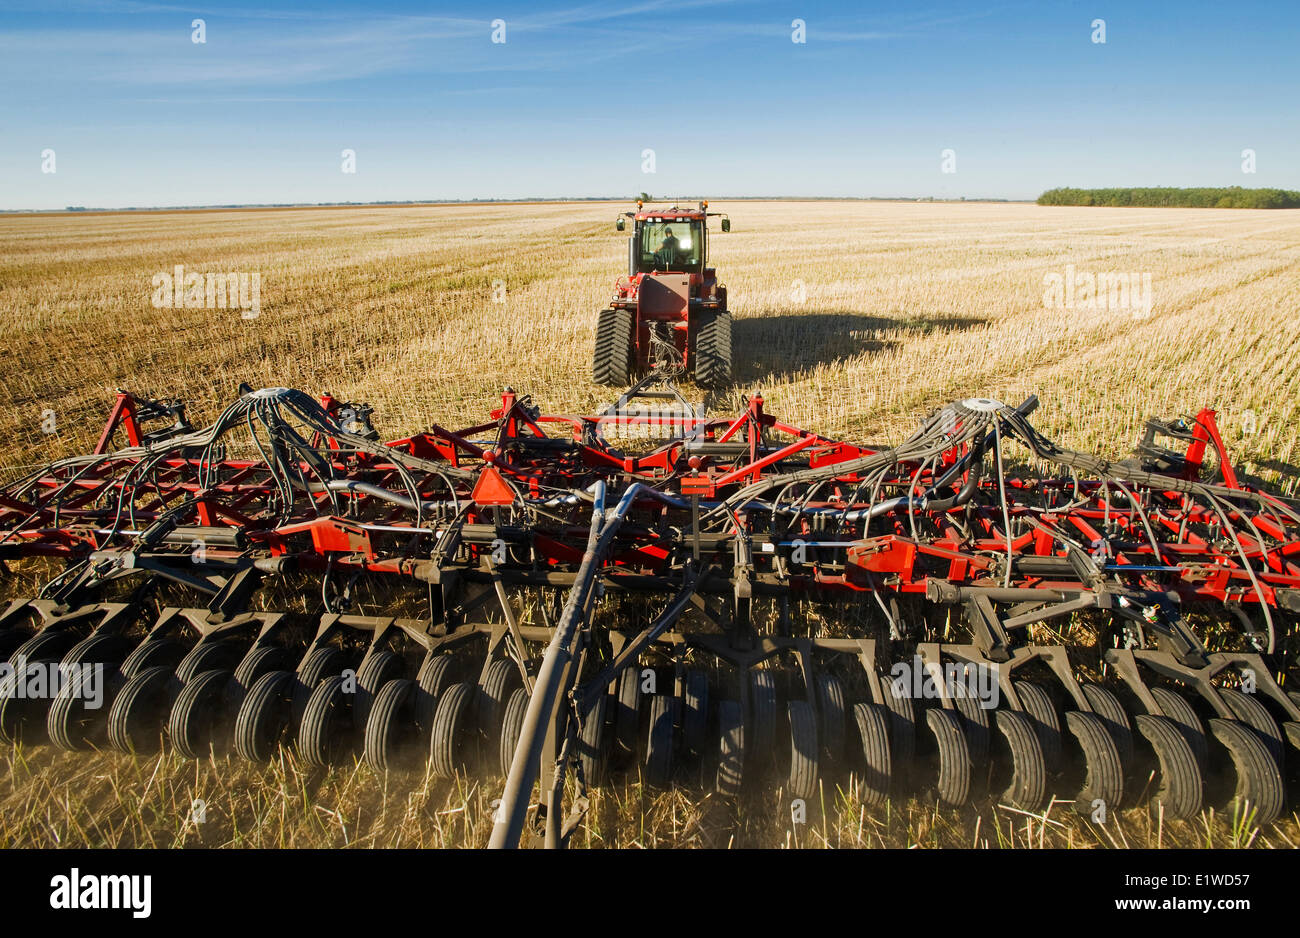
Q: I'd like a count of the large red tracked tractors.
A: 1